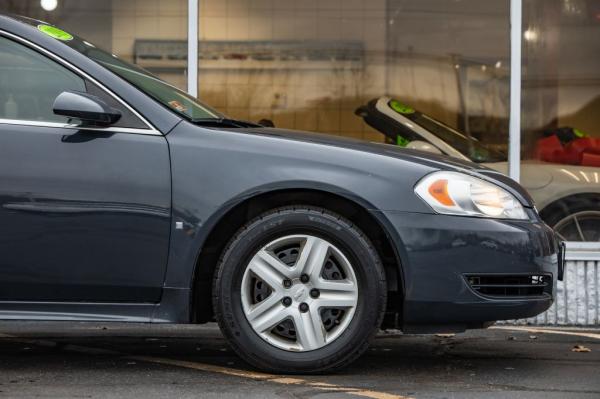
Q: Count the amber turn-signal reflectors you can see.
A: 1